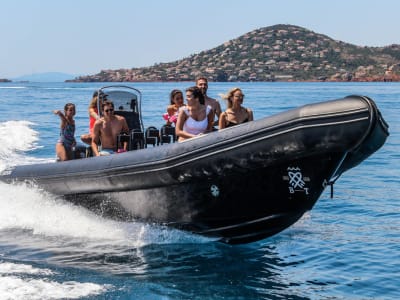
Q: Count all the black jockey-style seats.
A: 4